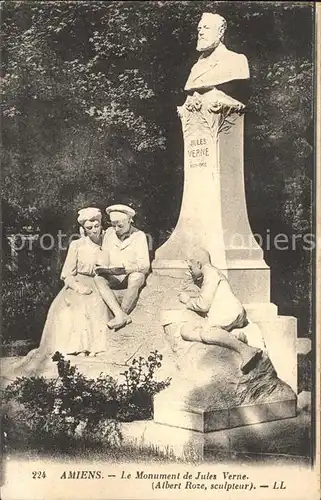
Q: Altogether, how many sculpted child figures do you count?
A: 3